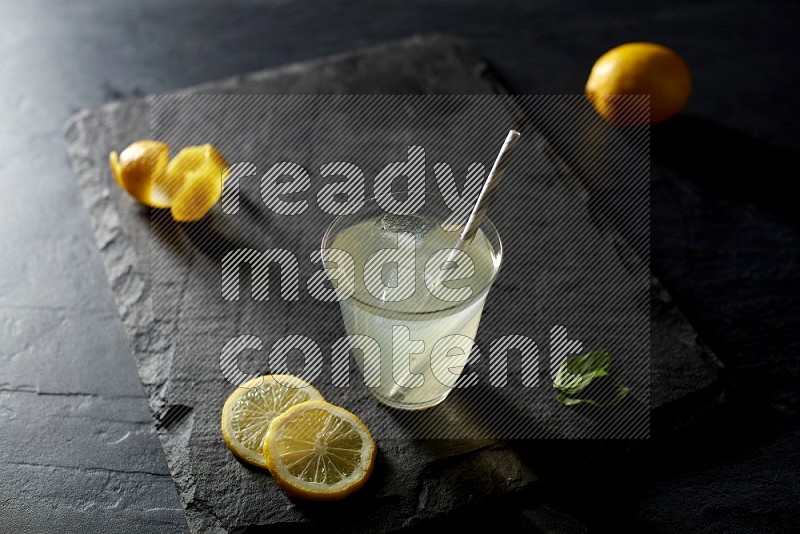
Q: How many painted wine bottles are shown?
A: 0